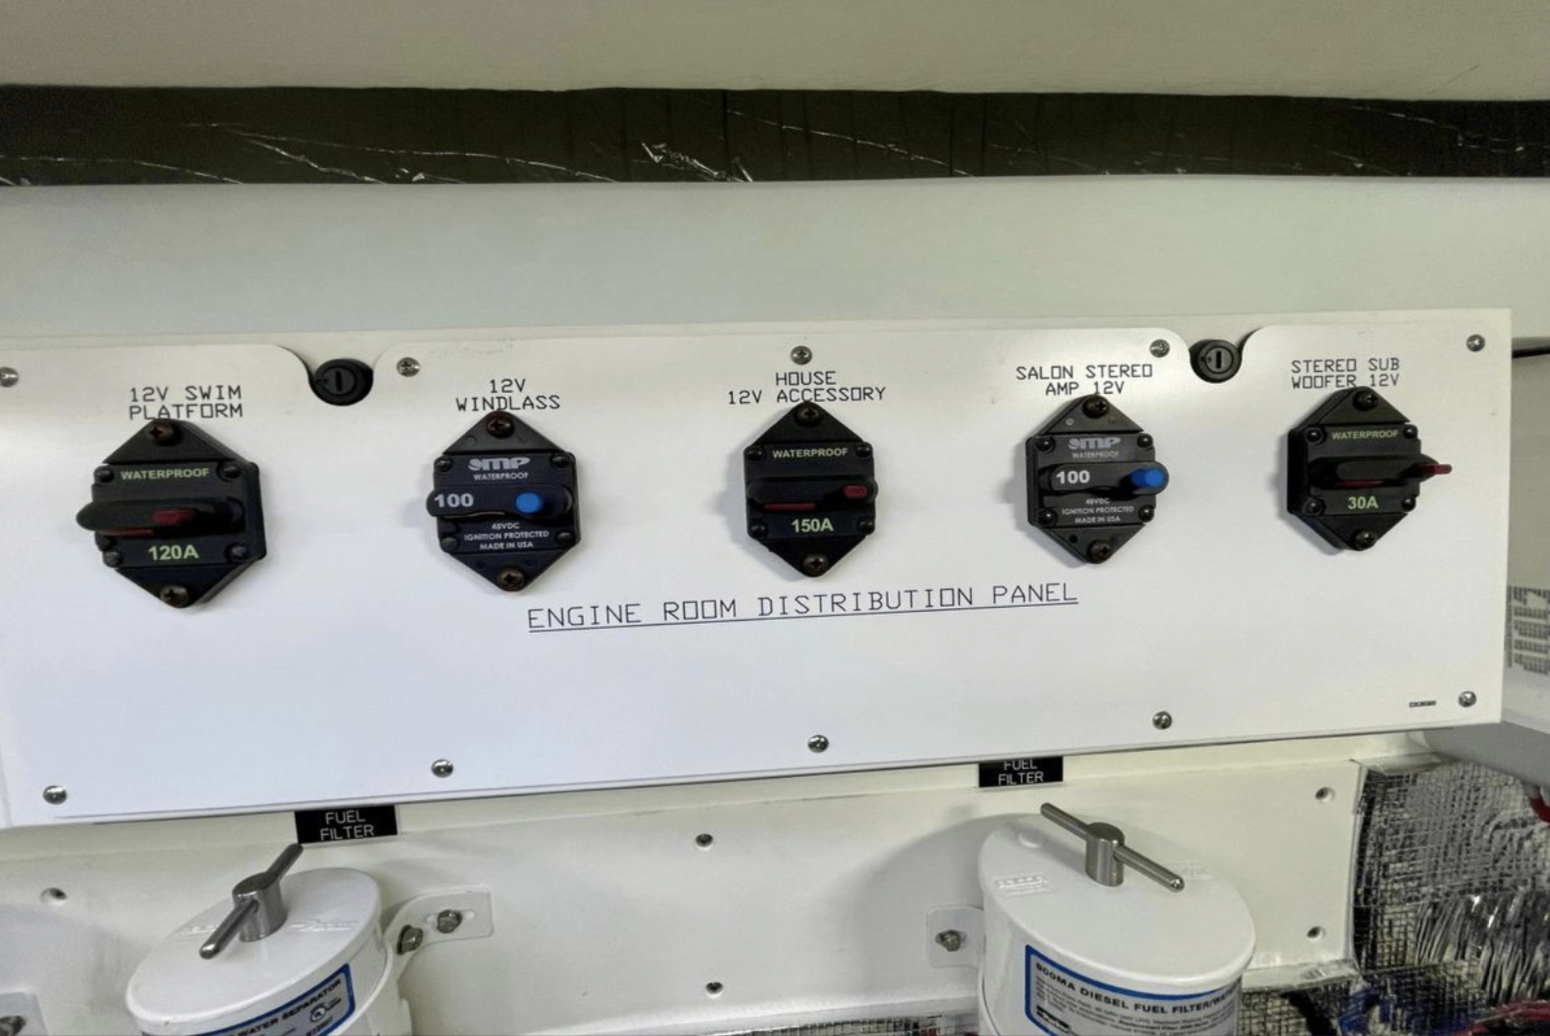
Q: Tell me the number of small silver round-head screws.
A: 10